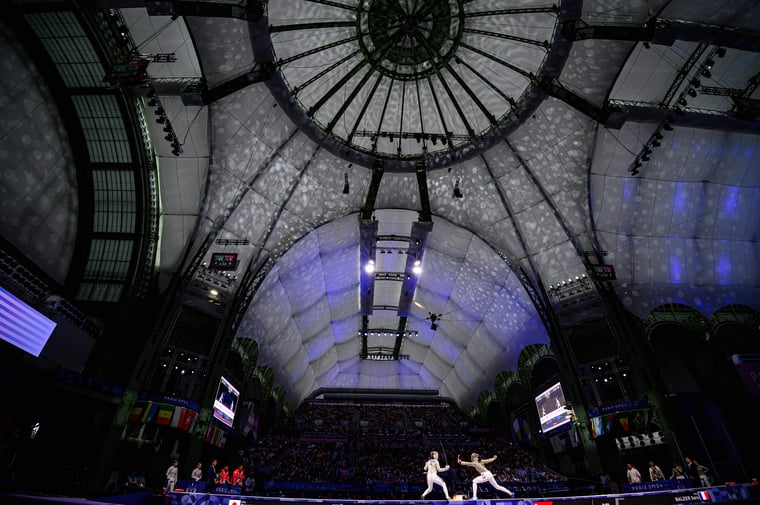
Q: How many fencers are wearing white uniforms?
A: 2